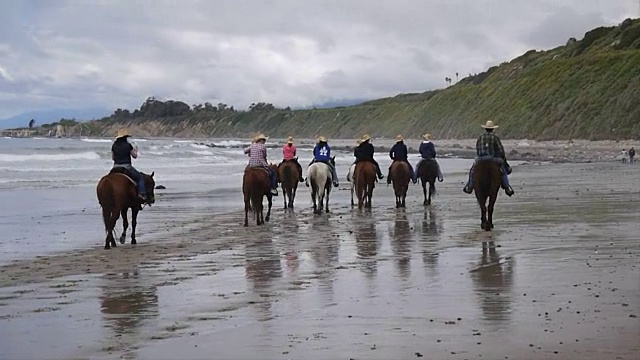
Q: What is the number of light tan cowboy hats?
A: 8